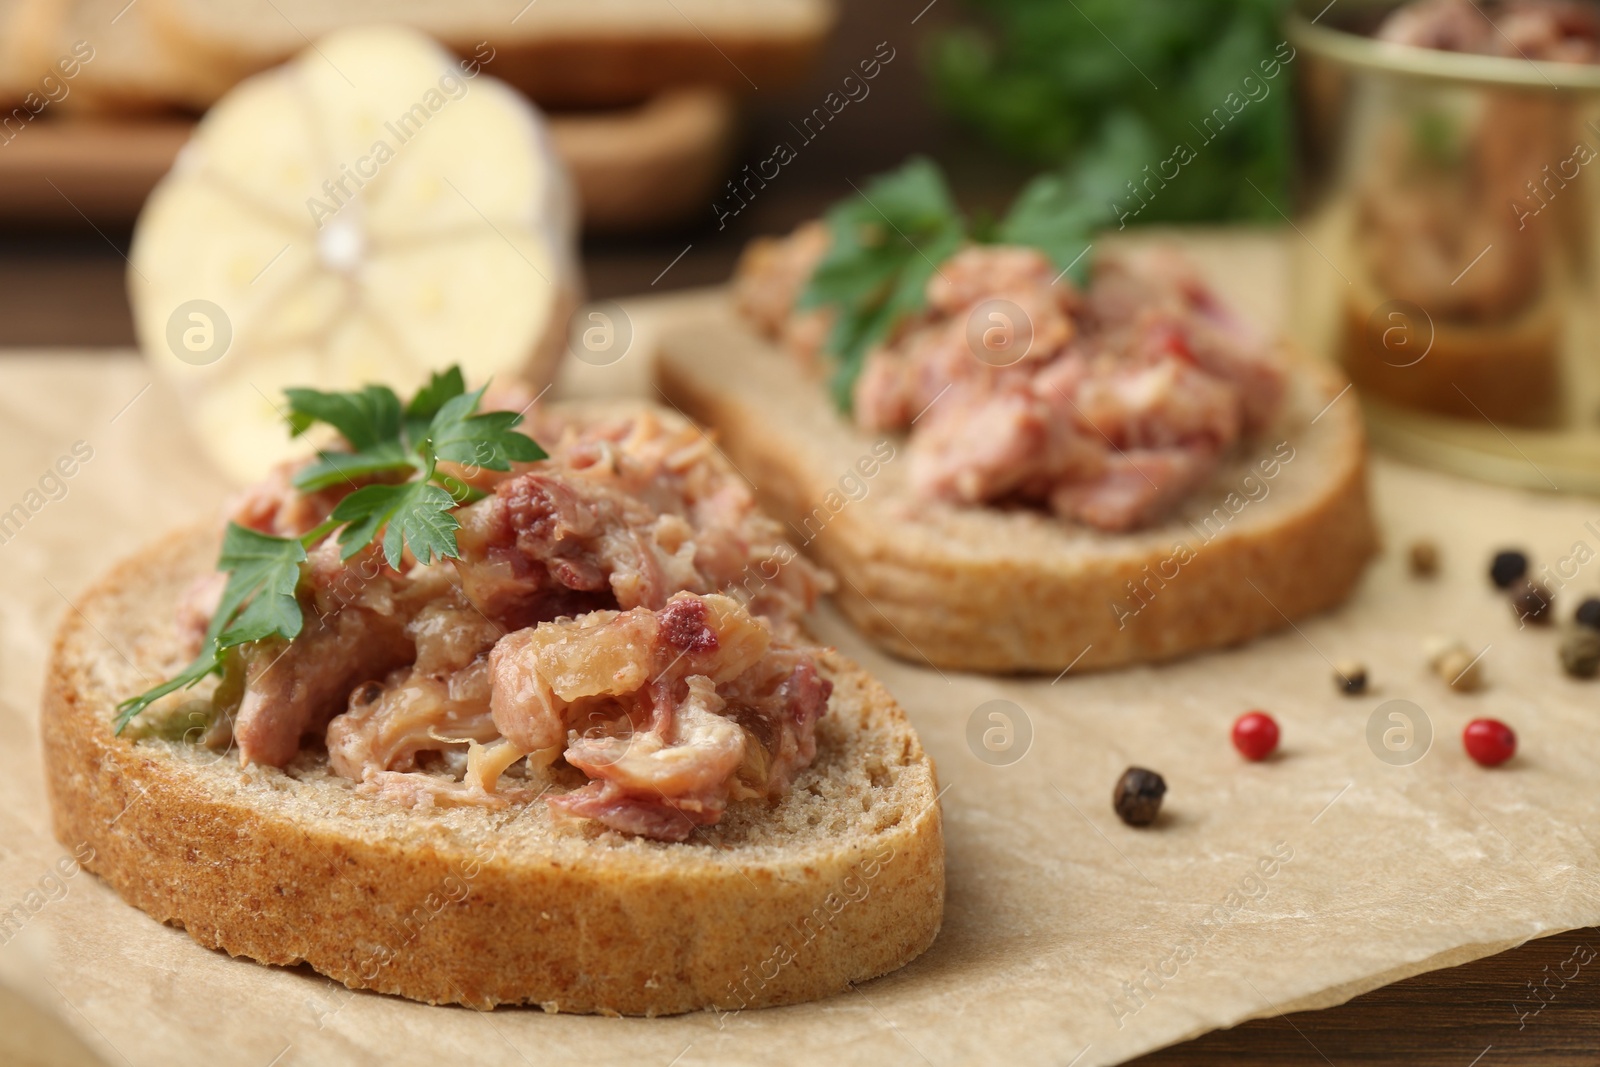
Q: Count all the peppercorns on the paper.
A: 11